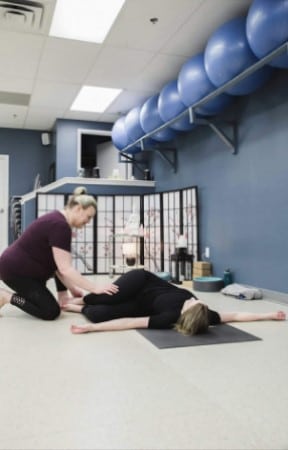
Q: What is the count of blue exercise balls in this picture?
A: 7